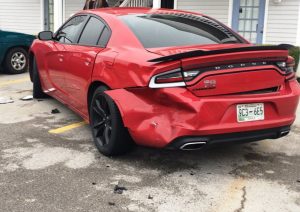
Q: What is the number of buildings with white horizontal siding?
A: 1